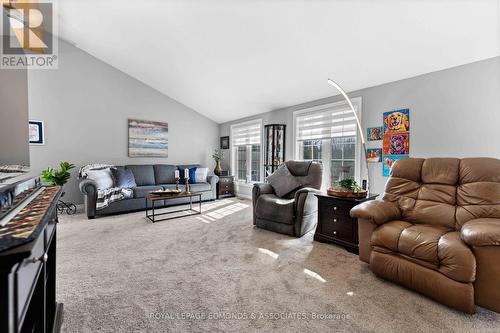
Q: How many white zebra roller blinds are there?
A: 2